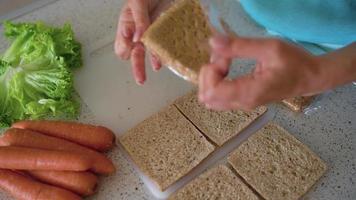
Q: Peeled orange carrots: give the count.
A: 5